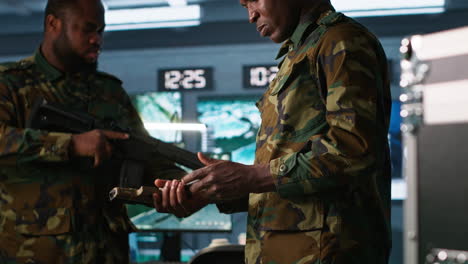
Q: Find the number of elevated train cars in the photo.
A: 0